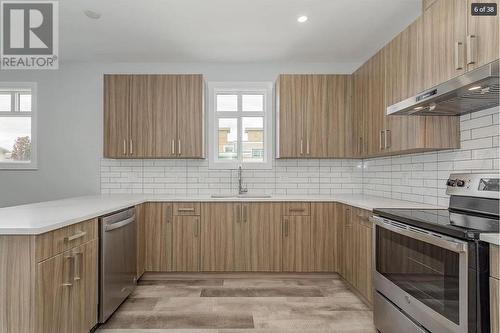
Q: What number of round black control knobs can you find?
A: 2